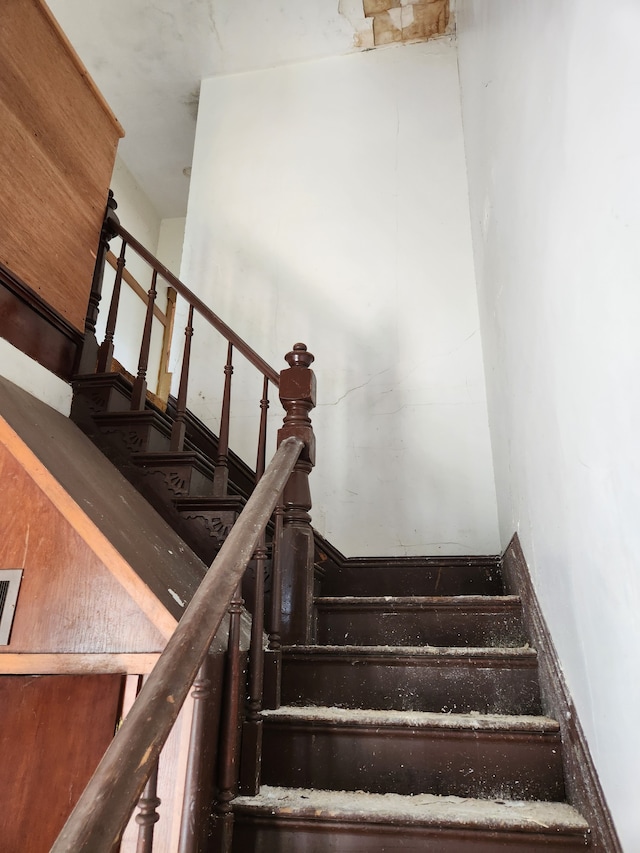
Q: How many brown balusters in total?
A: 10